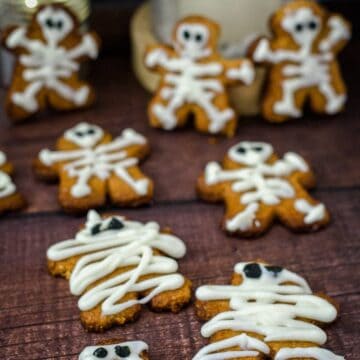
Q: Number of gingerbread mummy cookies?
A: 3